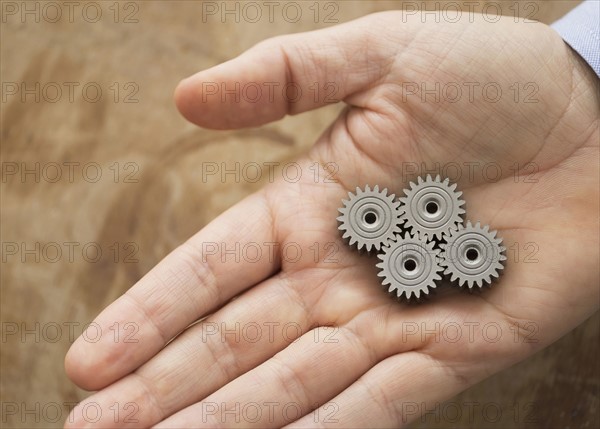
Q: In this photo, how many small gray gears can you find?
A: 4